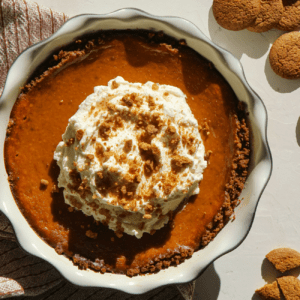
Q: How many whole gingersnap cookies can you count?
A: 4